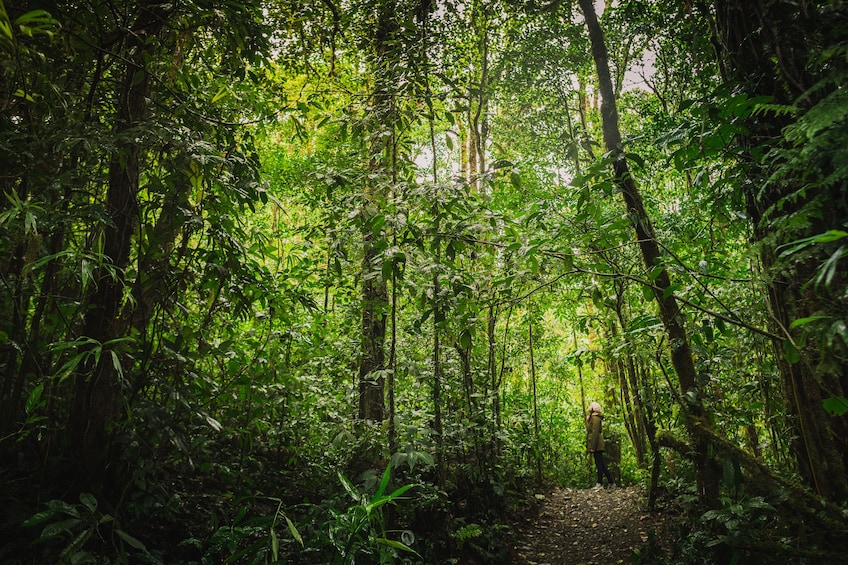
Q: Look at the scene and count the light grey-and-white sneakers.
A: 2